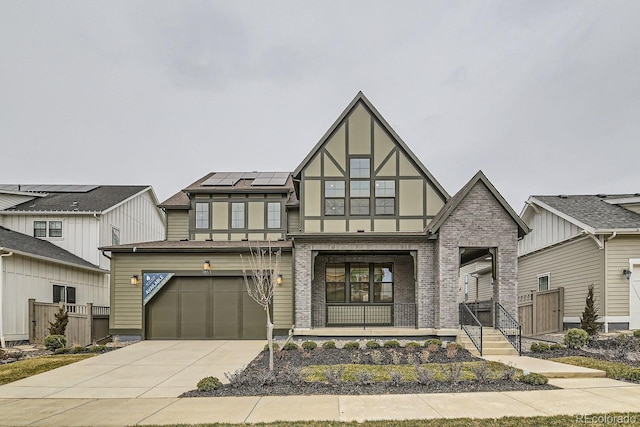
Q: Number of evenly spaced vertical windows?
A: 3